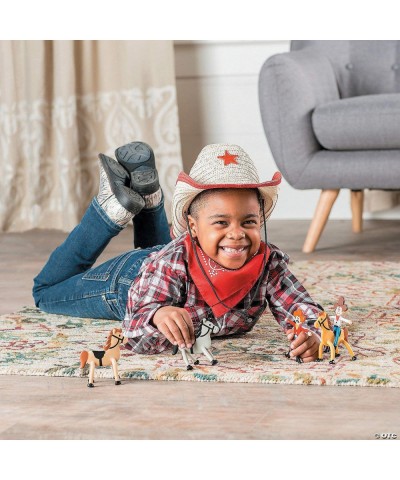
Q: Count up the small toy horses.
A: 3